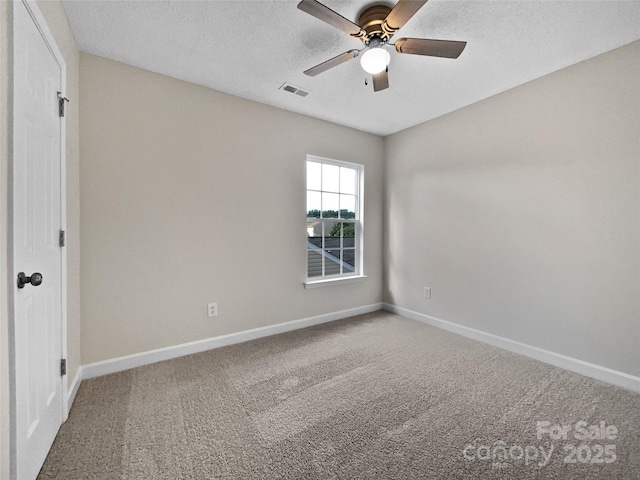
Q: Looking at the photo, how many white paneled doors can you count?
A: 1